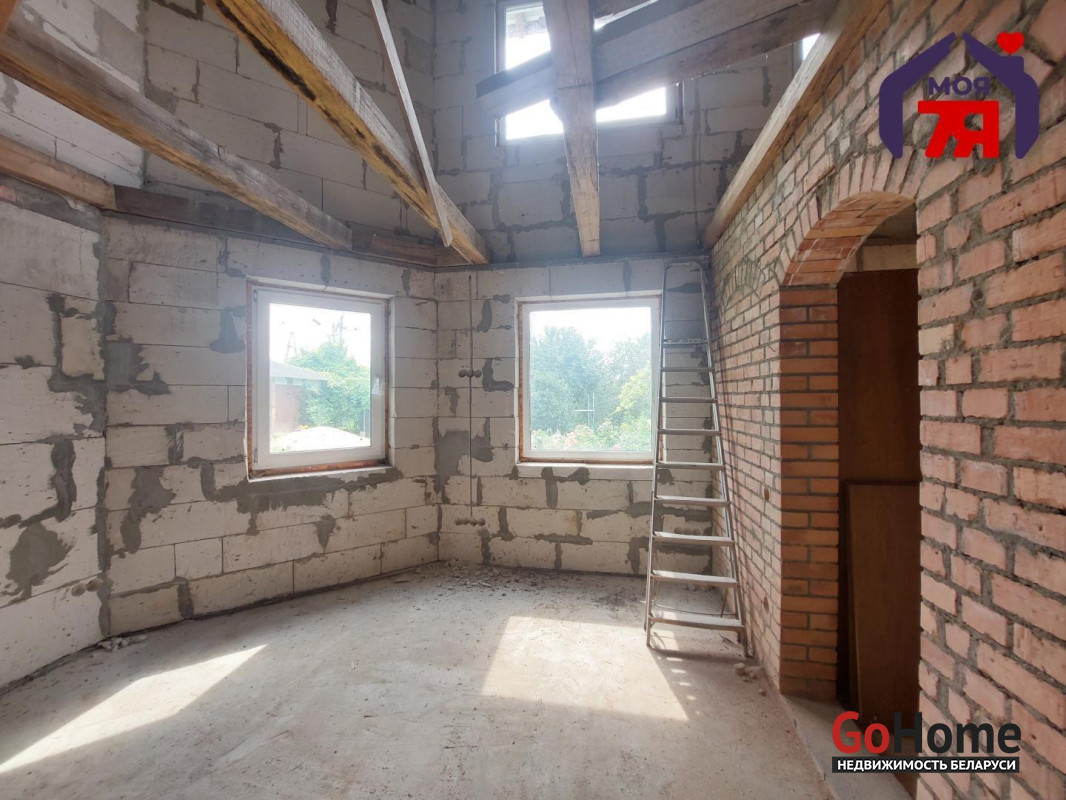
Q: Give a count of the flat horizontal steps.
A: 9